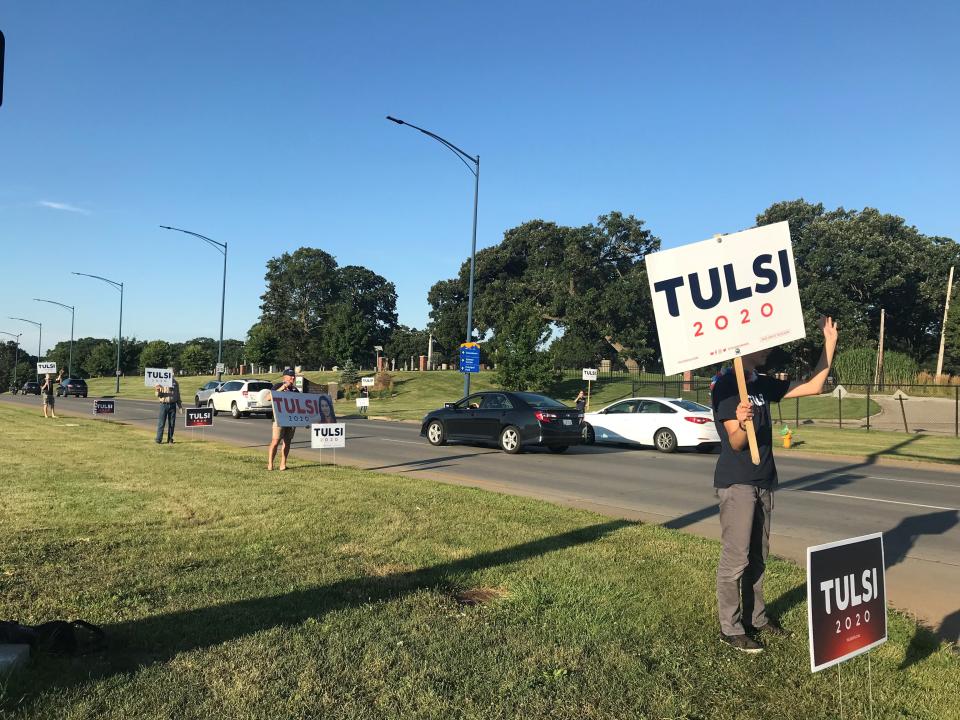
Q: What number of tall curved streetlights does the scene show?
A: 6